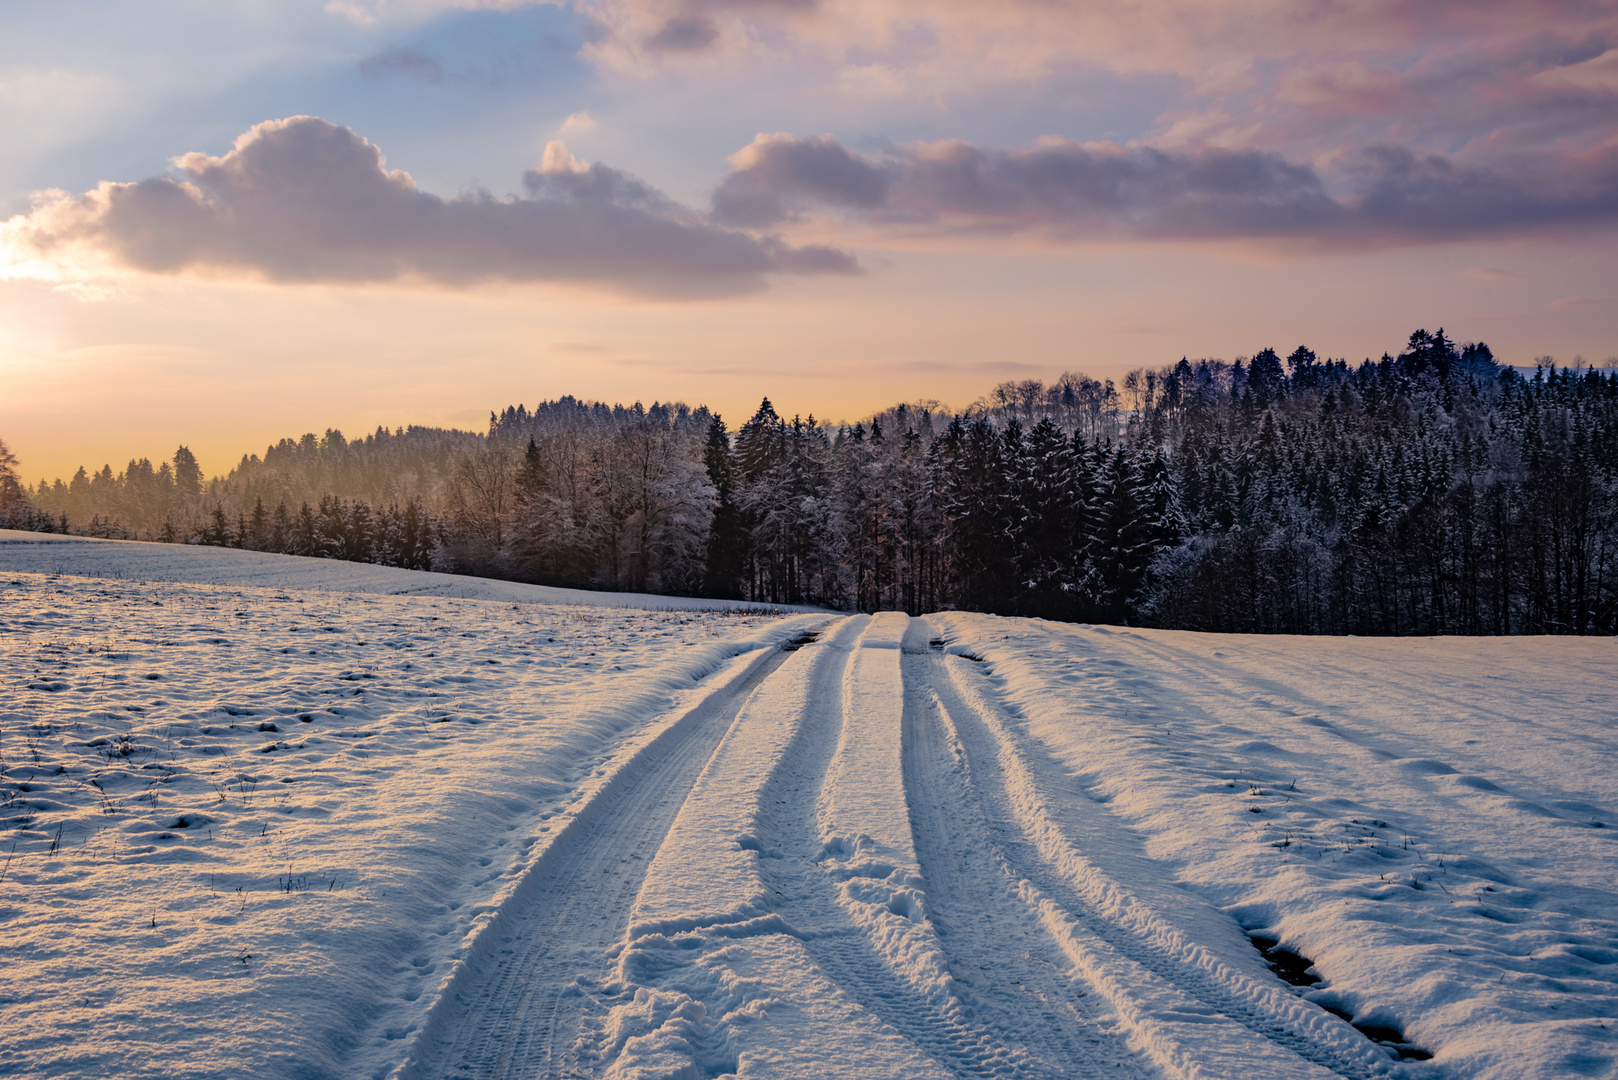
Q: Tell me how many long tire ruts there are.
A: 4